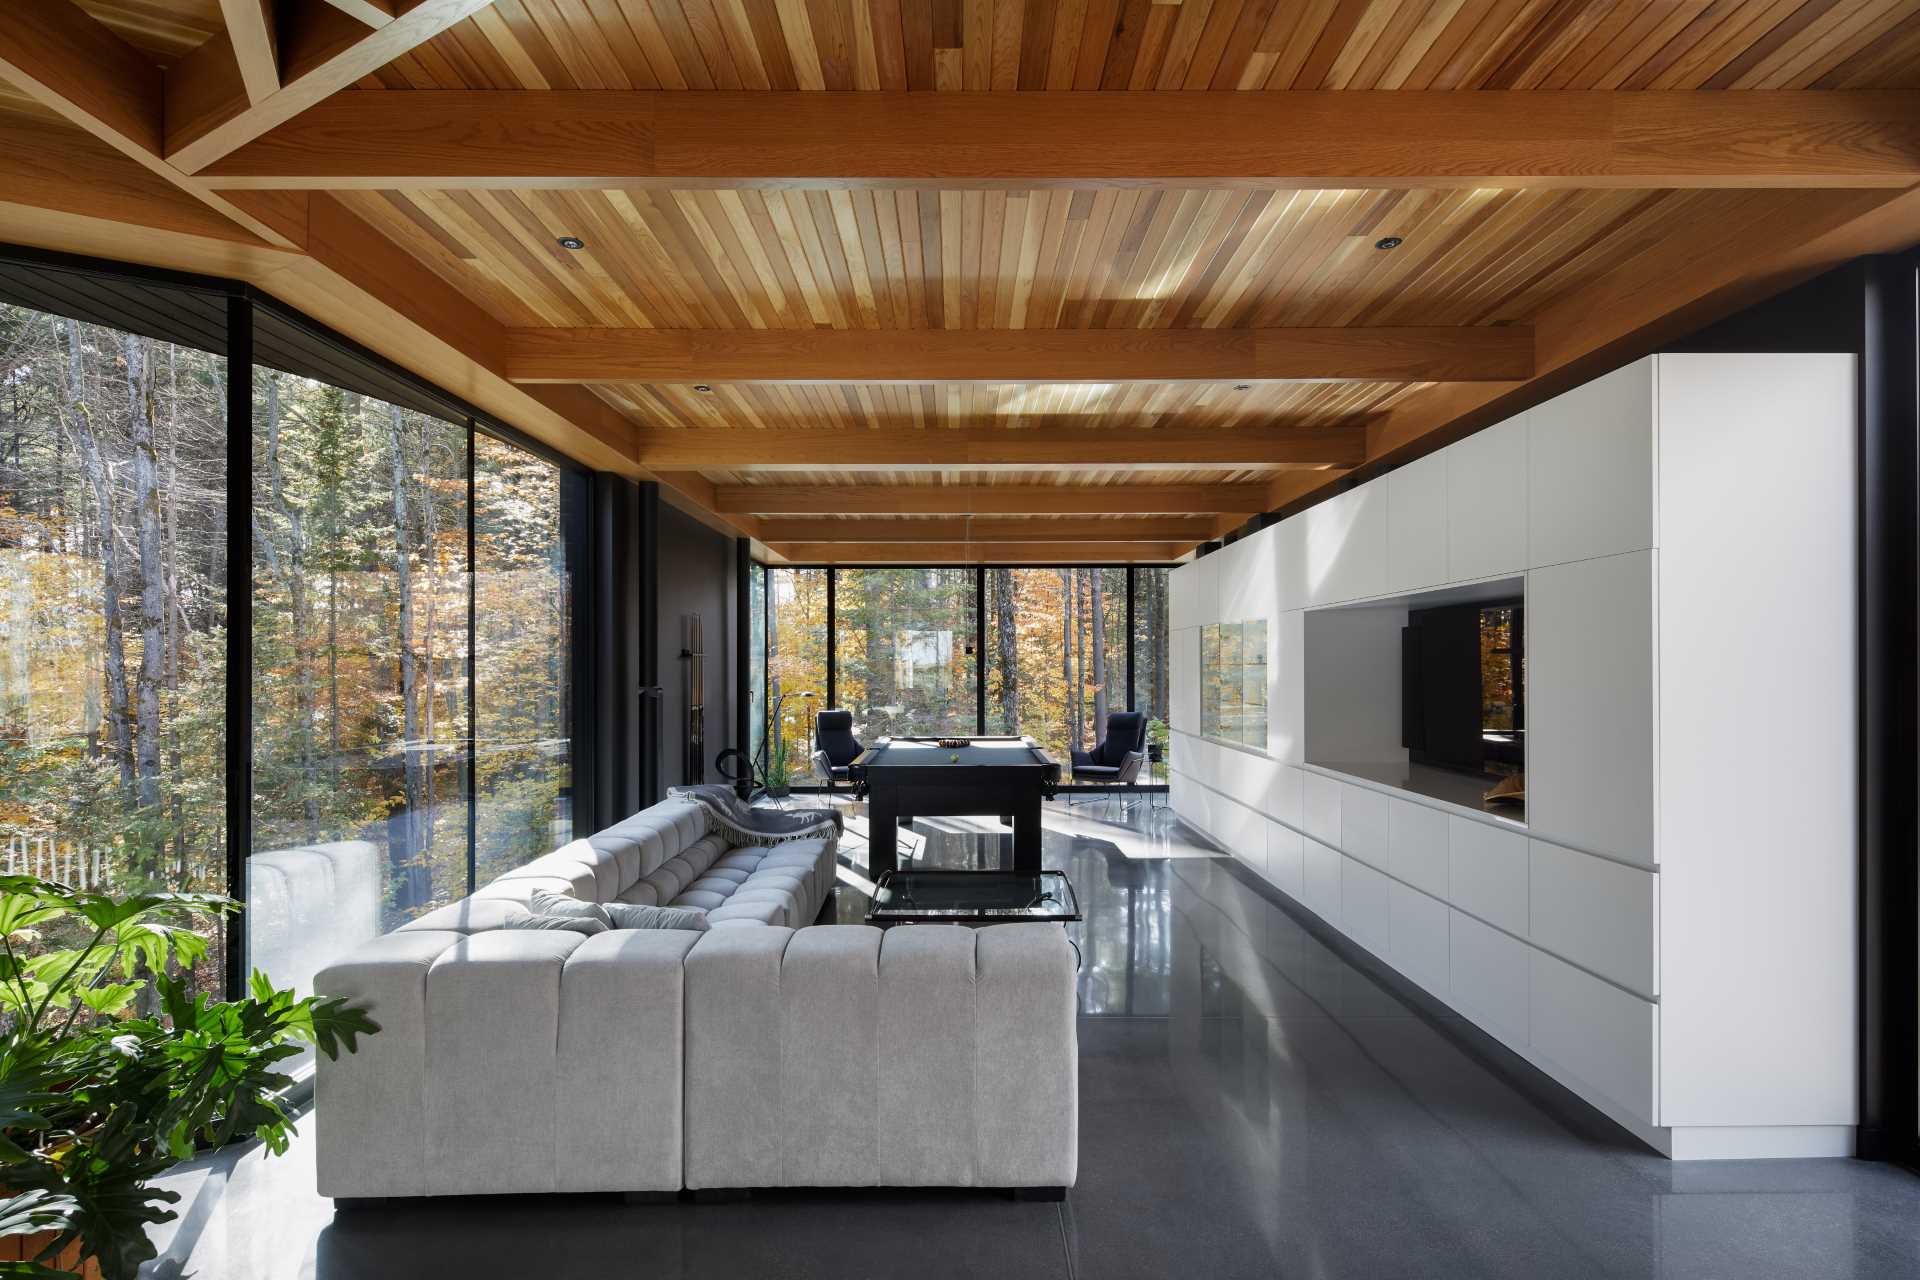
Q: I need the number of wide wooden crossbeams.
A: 6